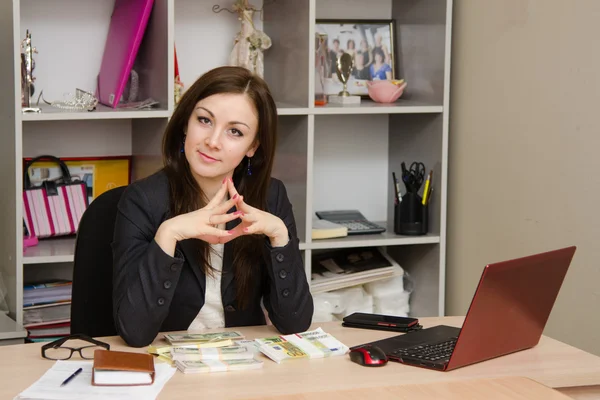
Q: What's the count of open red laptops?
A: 1